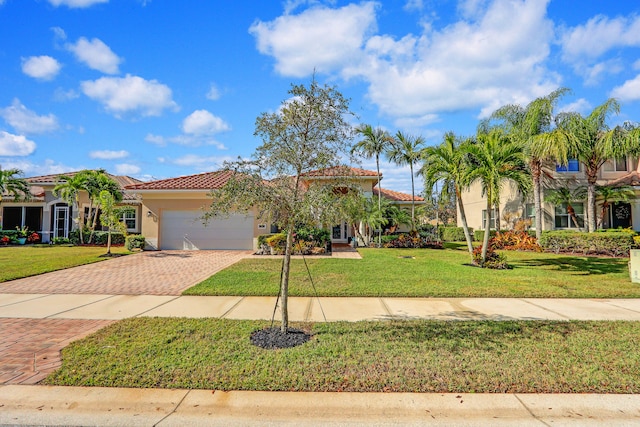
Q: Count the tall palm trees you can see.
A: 6